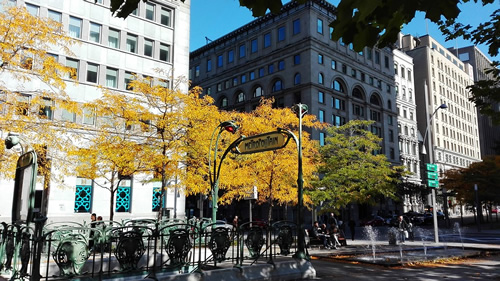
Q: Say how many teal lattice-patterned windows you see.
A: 3